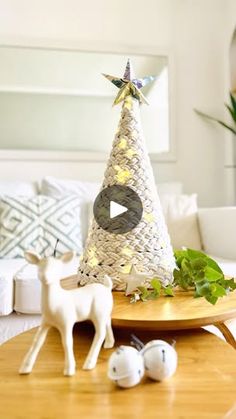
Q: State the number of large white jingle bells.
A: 2